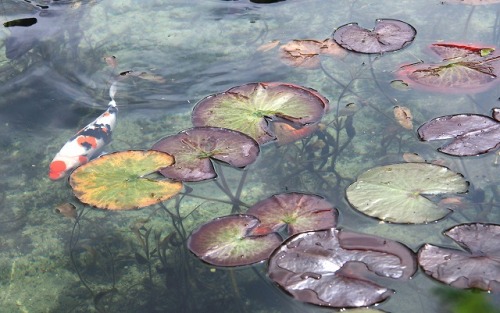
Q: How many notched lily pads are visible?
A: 11